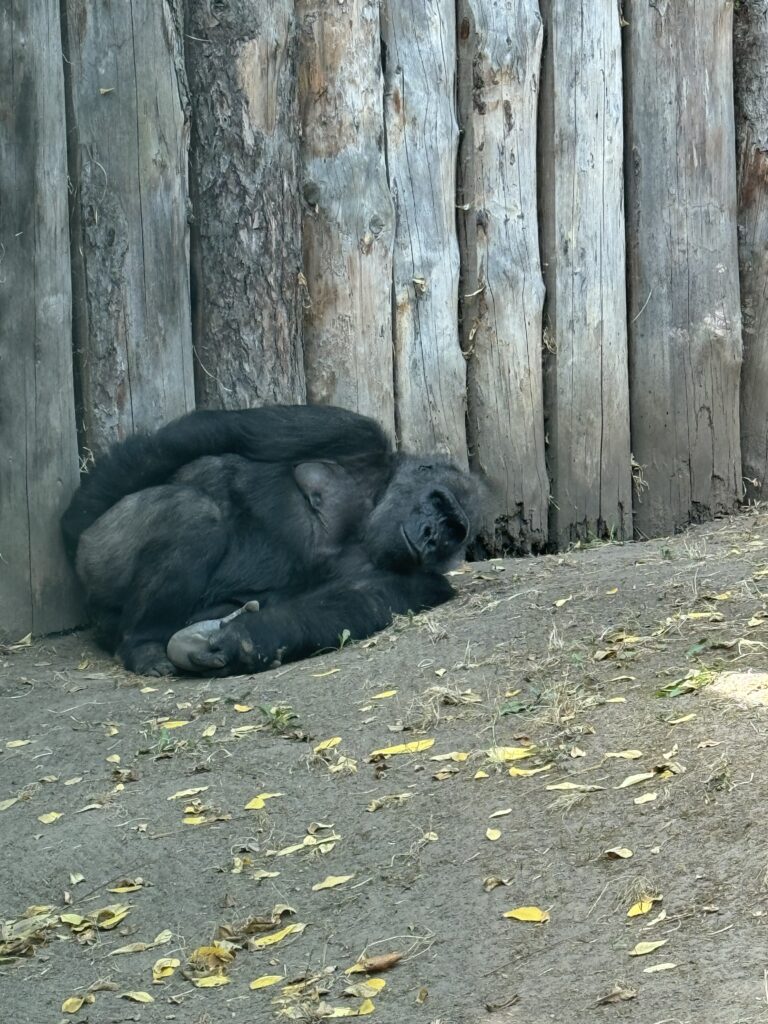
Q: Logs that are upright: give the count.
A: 9